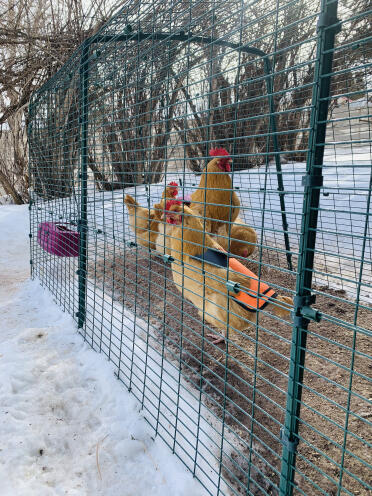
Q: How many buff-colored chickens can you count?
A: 4